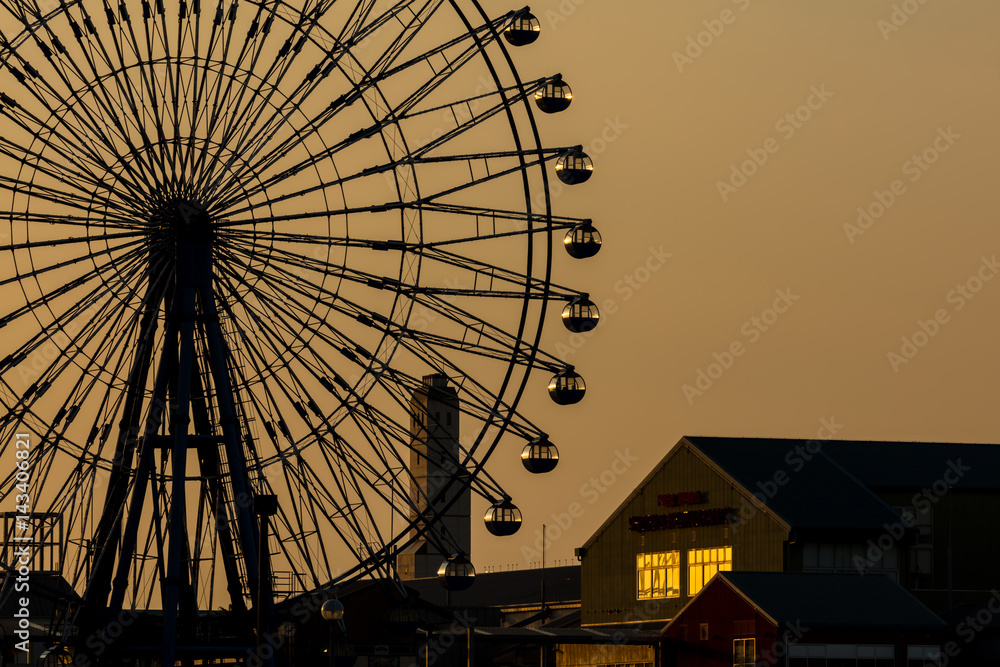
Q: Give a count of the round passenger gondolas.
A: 9